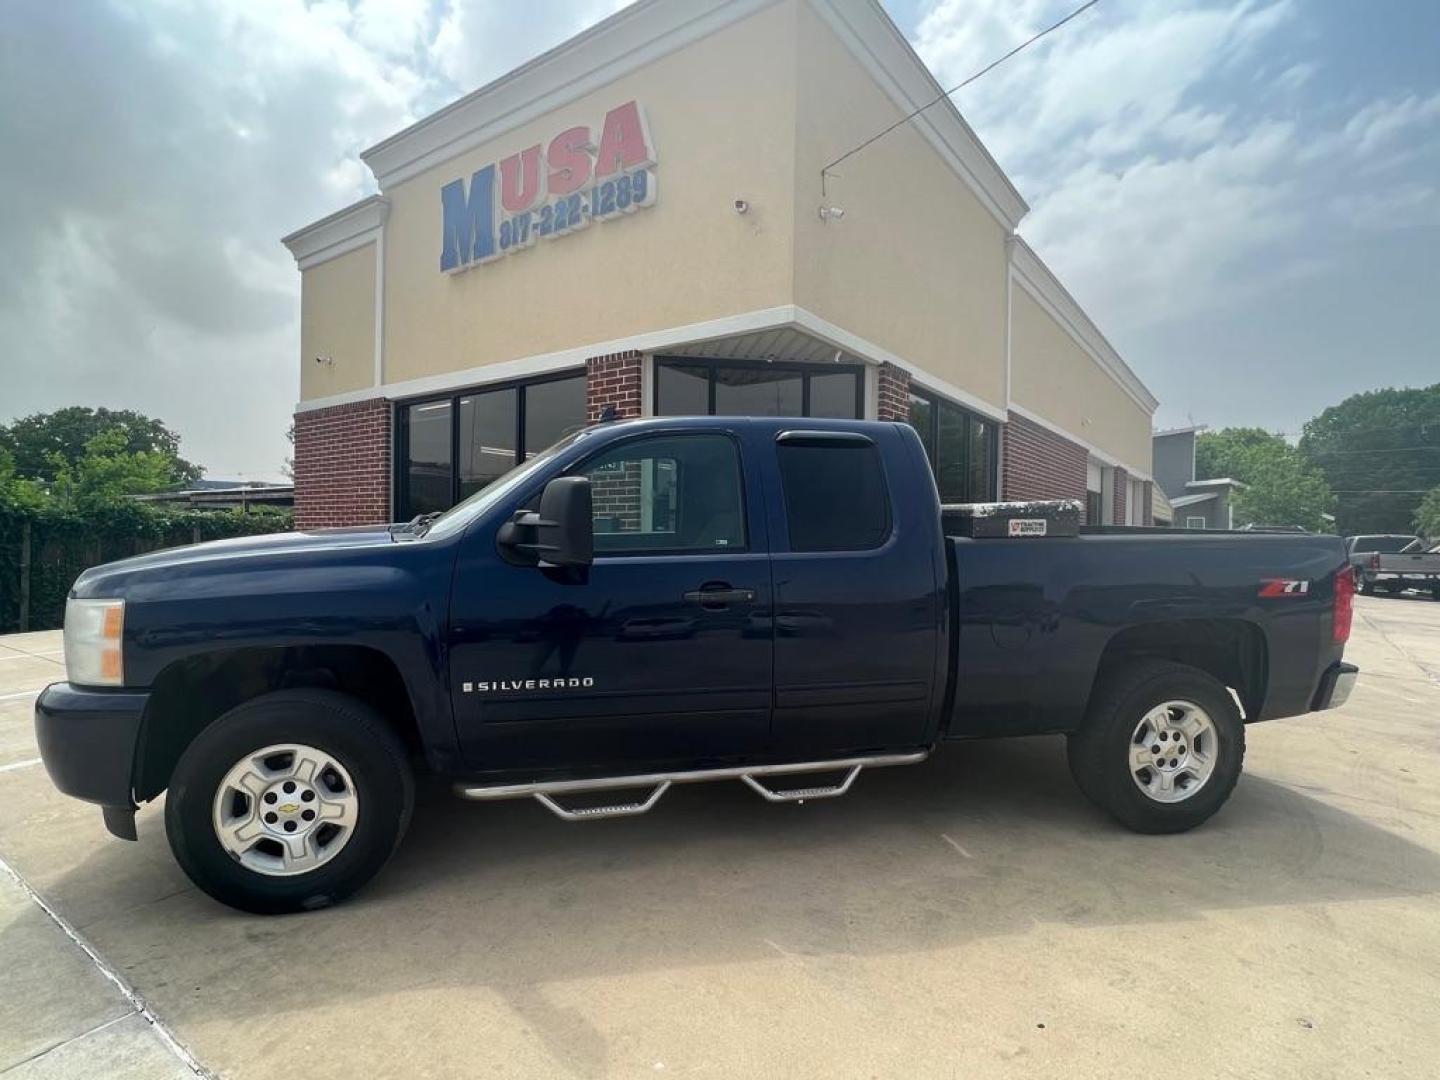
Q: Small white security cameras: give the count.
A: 3